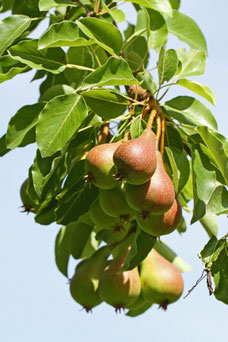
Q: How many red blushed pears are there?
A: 6